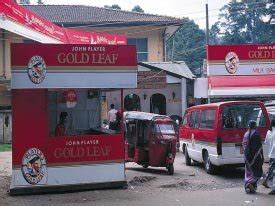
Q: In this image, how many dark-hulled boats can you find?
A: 0